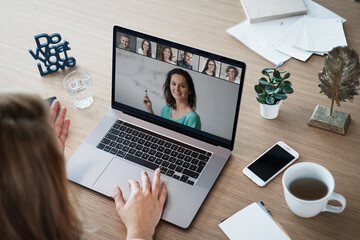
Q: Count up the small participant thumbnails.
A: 6